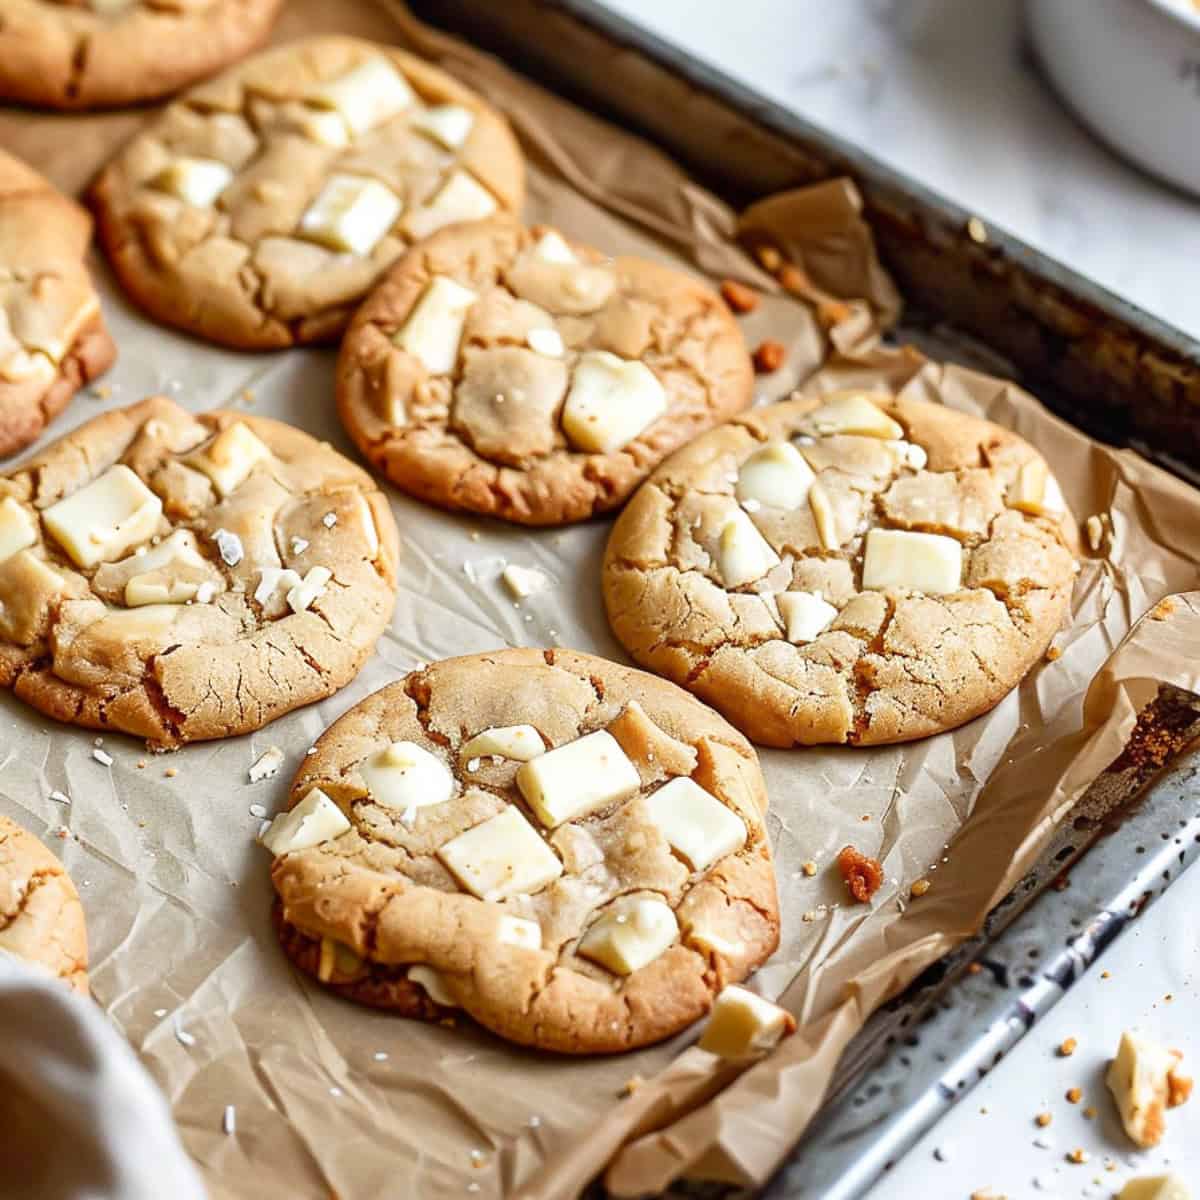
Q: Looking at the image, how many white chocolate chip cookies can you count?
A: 8